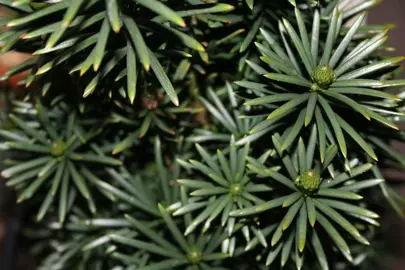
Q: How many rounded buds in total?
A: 5